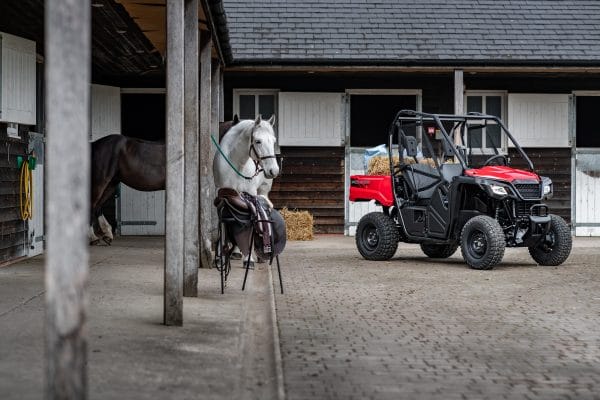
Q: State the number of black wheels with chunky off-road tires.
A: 4